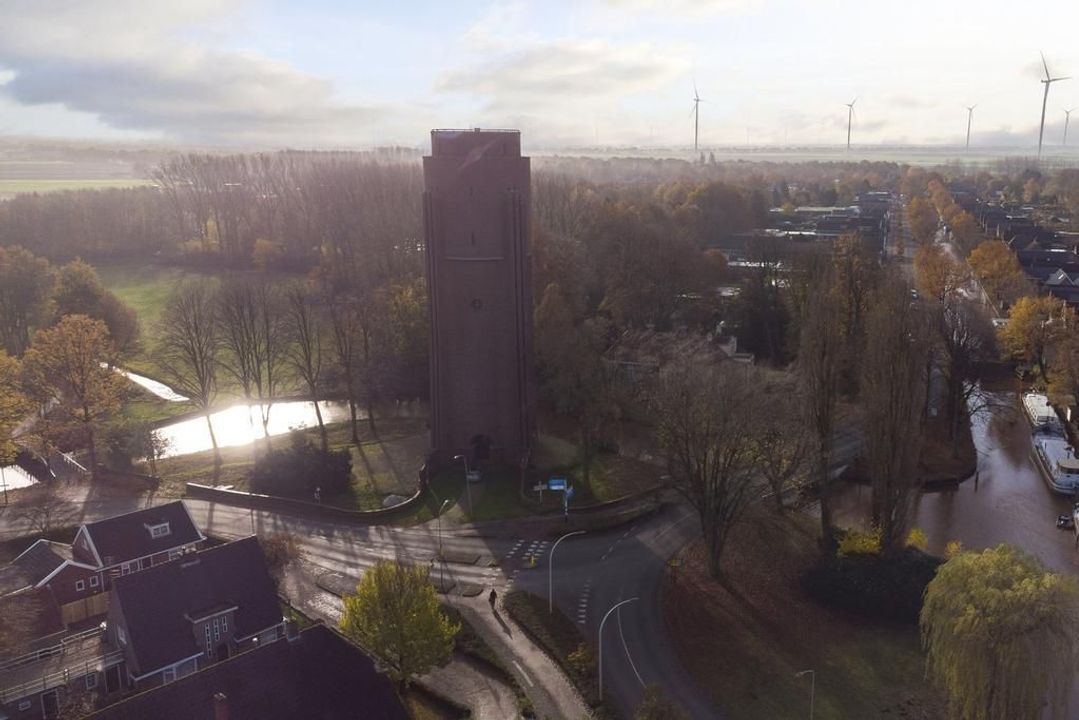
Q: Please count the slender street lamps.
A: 5